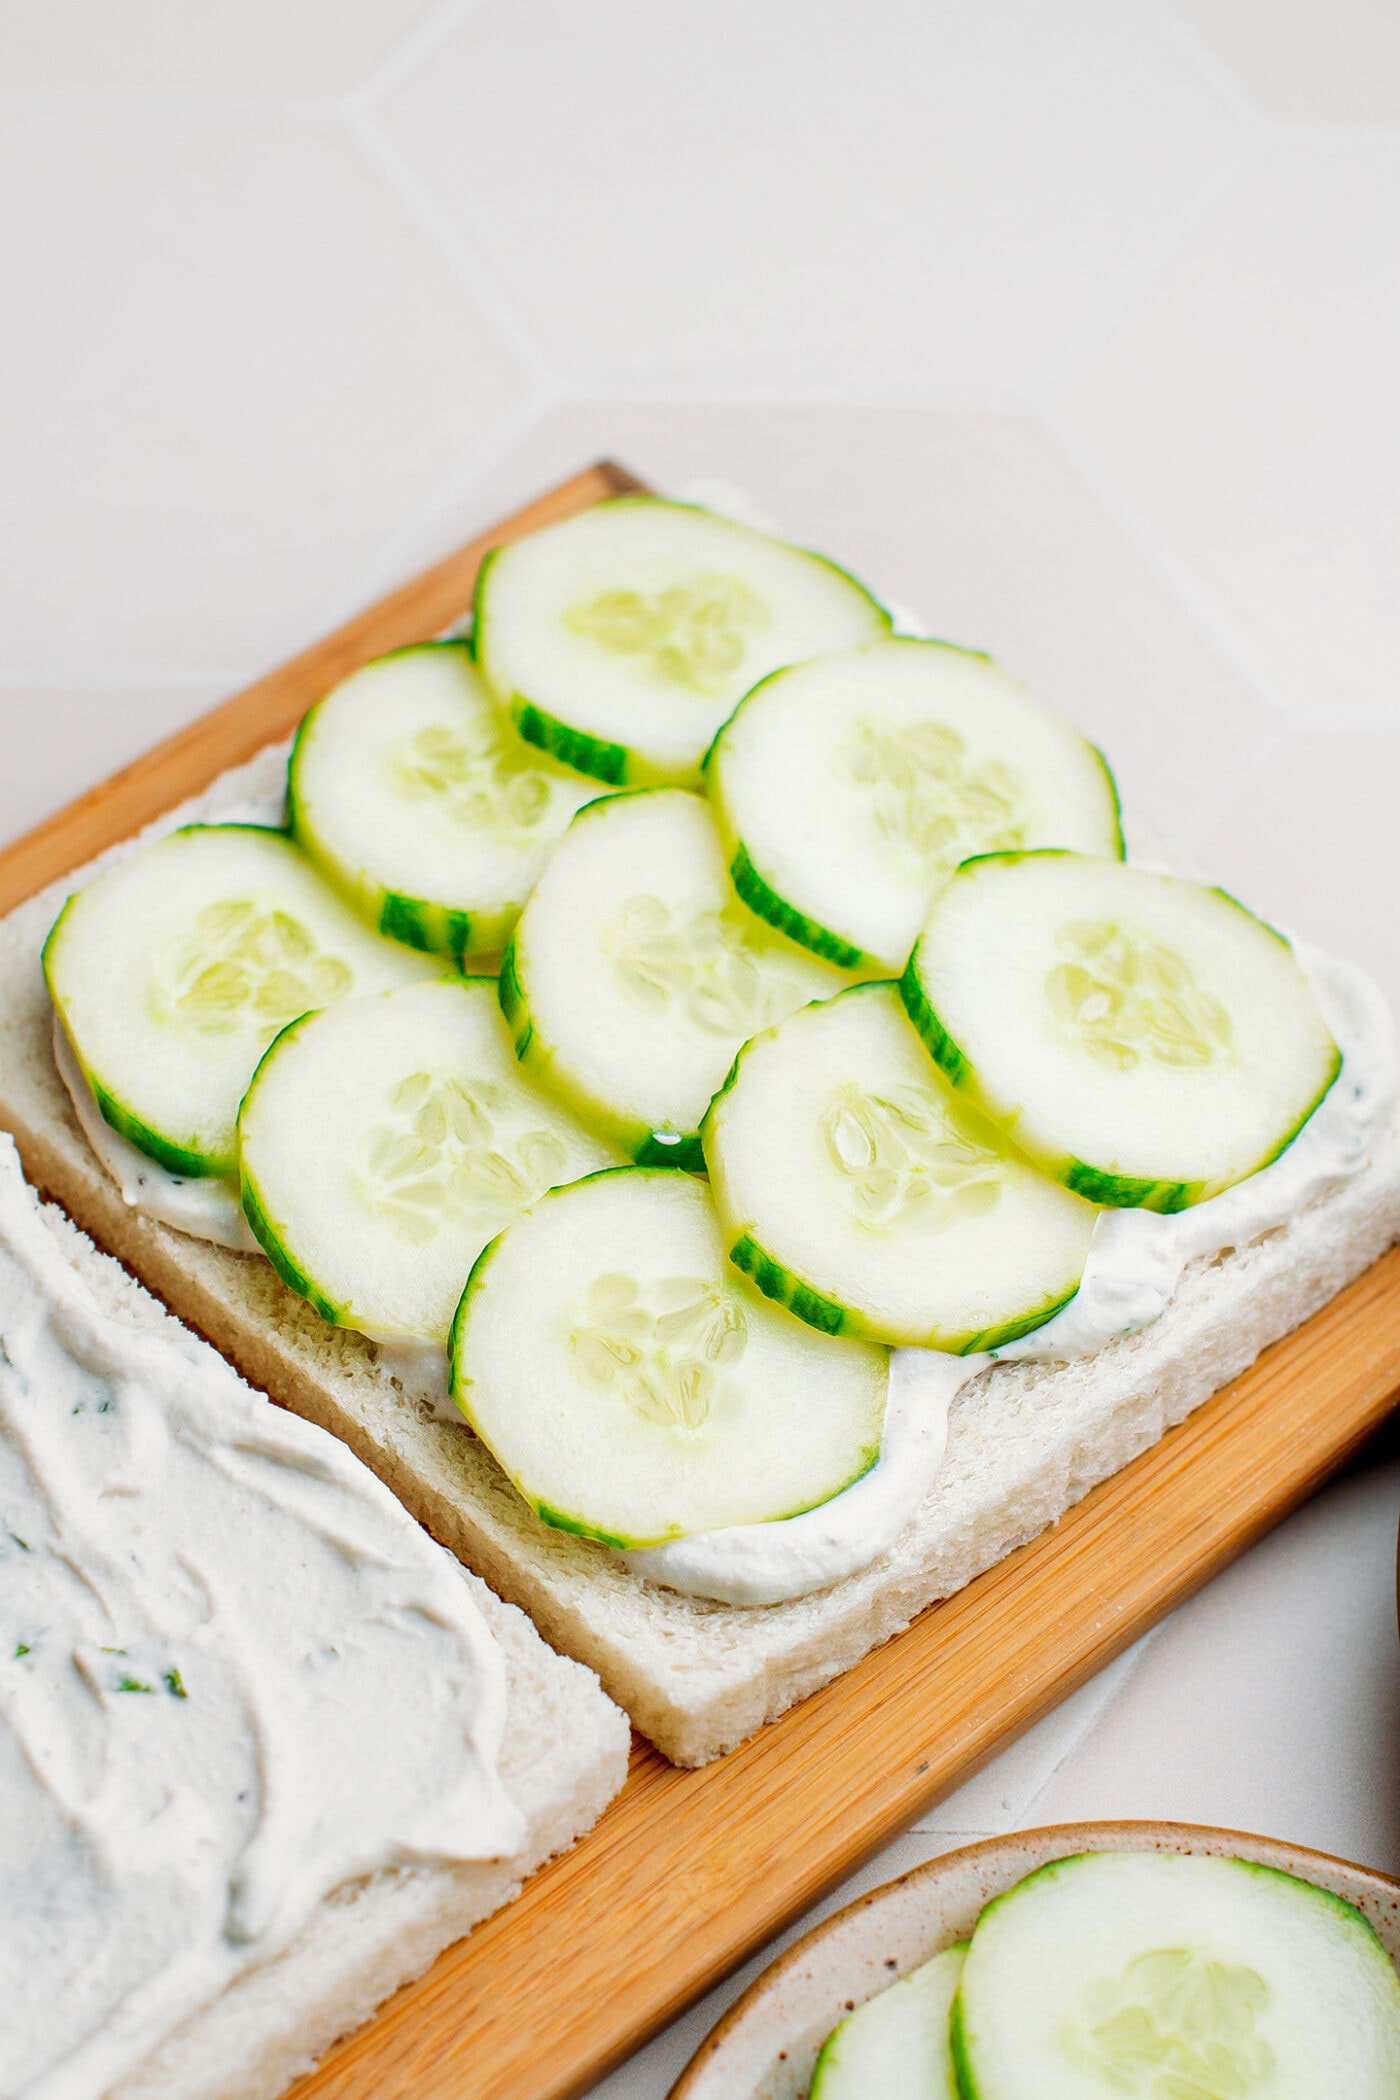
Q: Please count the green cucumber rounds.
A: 11